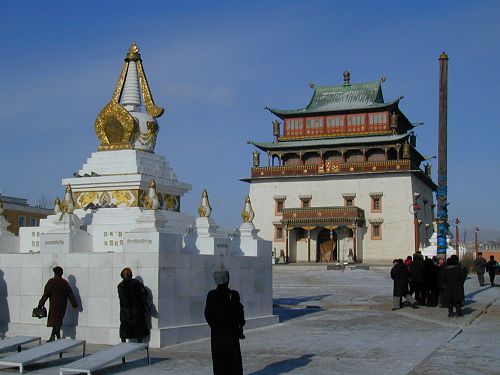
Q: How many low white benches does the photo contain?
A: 3